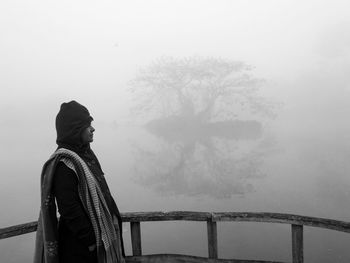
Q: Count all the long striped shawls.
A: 1